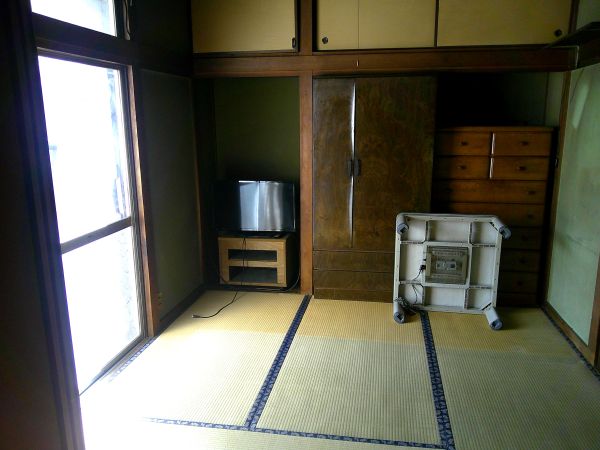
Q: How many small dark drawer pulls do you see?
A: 9